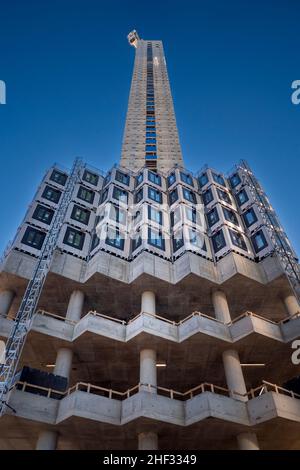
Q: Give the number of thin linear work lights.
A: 3